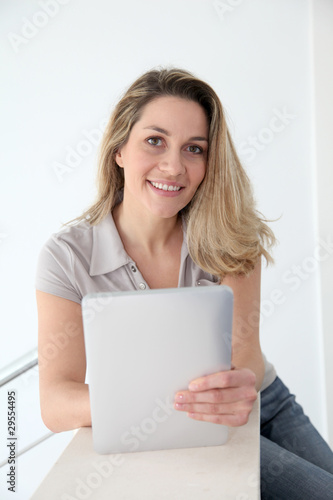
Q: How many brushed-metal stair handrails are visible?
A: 2